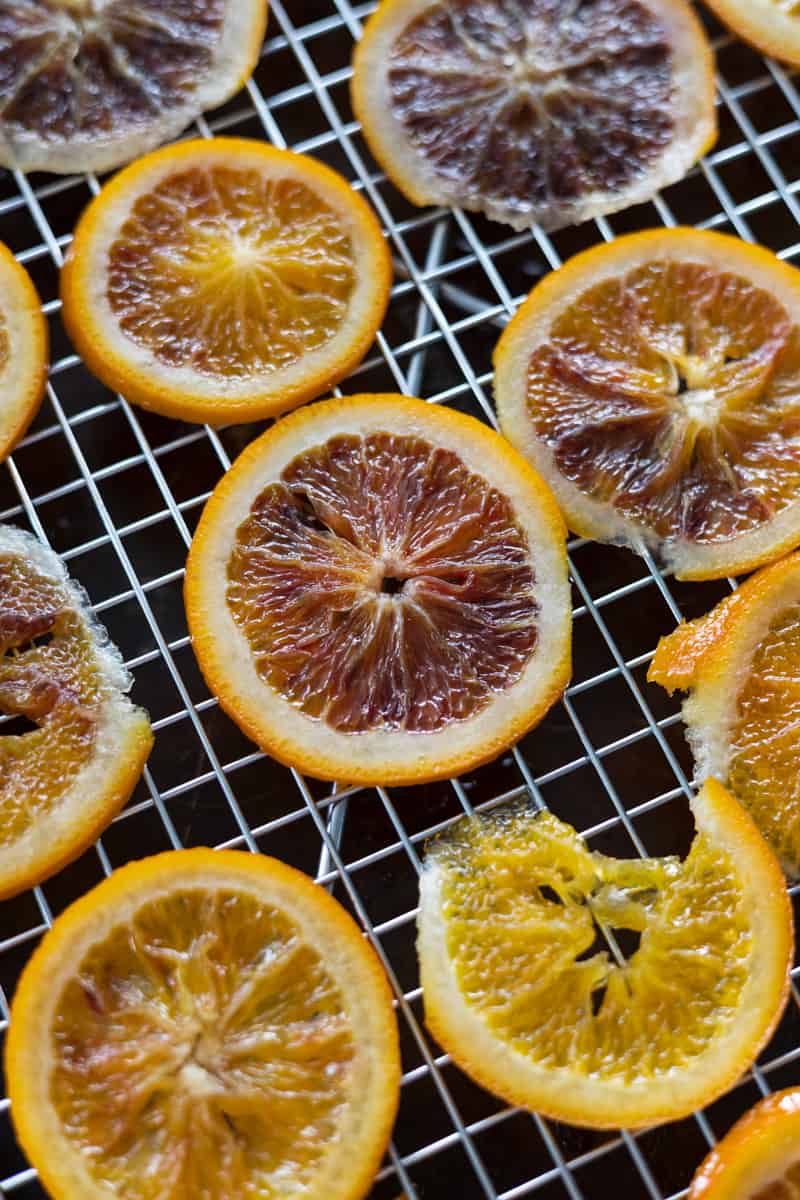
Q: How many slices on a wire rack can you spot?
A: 12